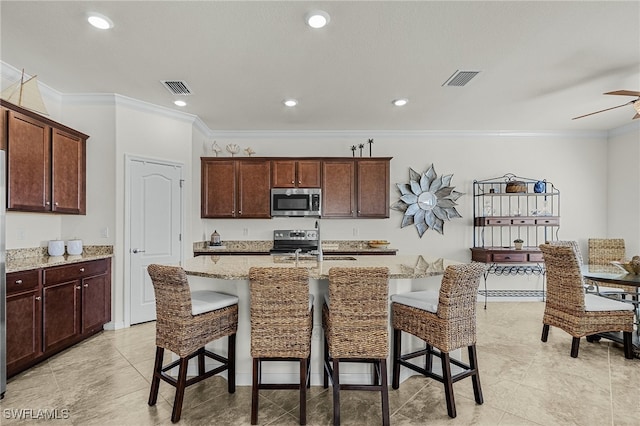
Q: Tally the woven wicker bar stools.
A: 4